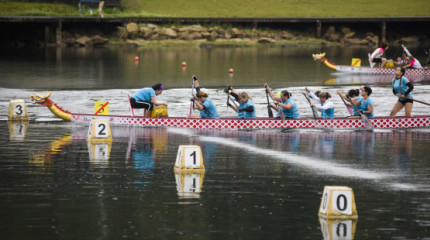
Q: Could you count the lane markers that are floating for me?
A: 4